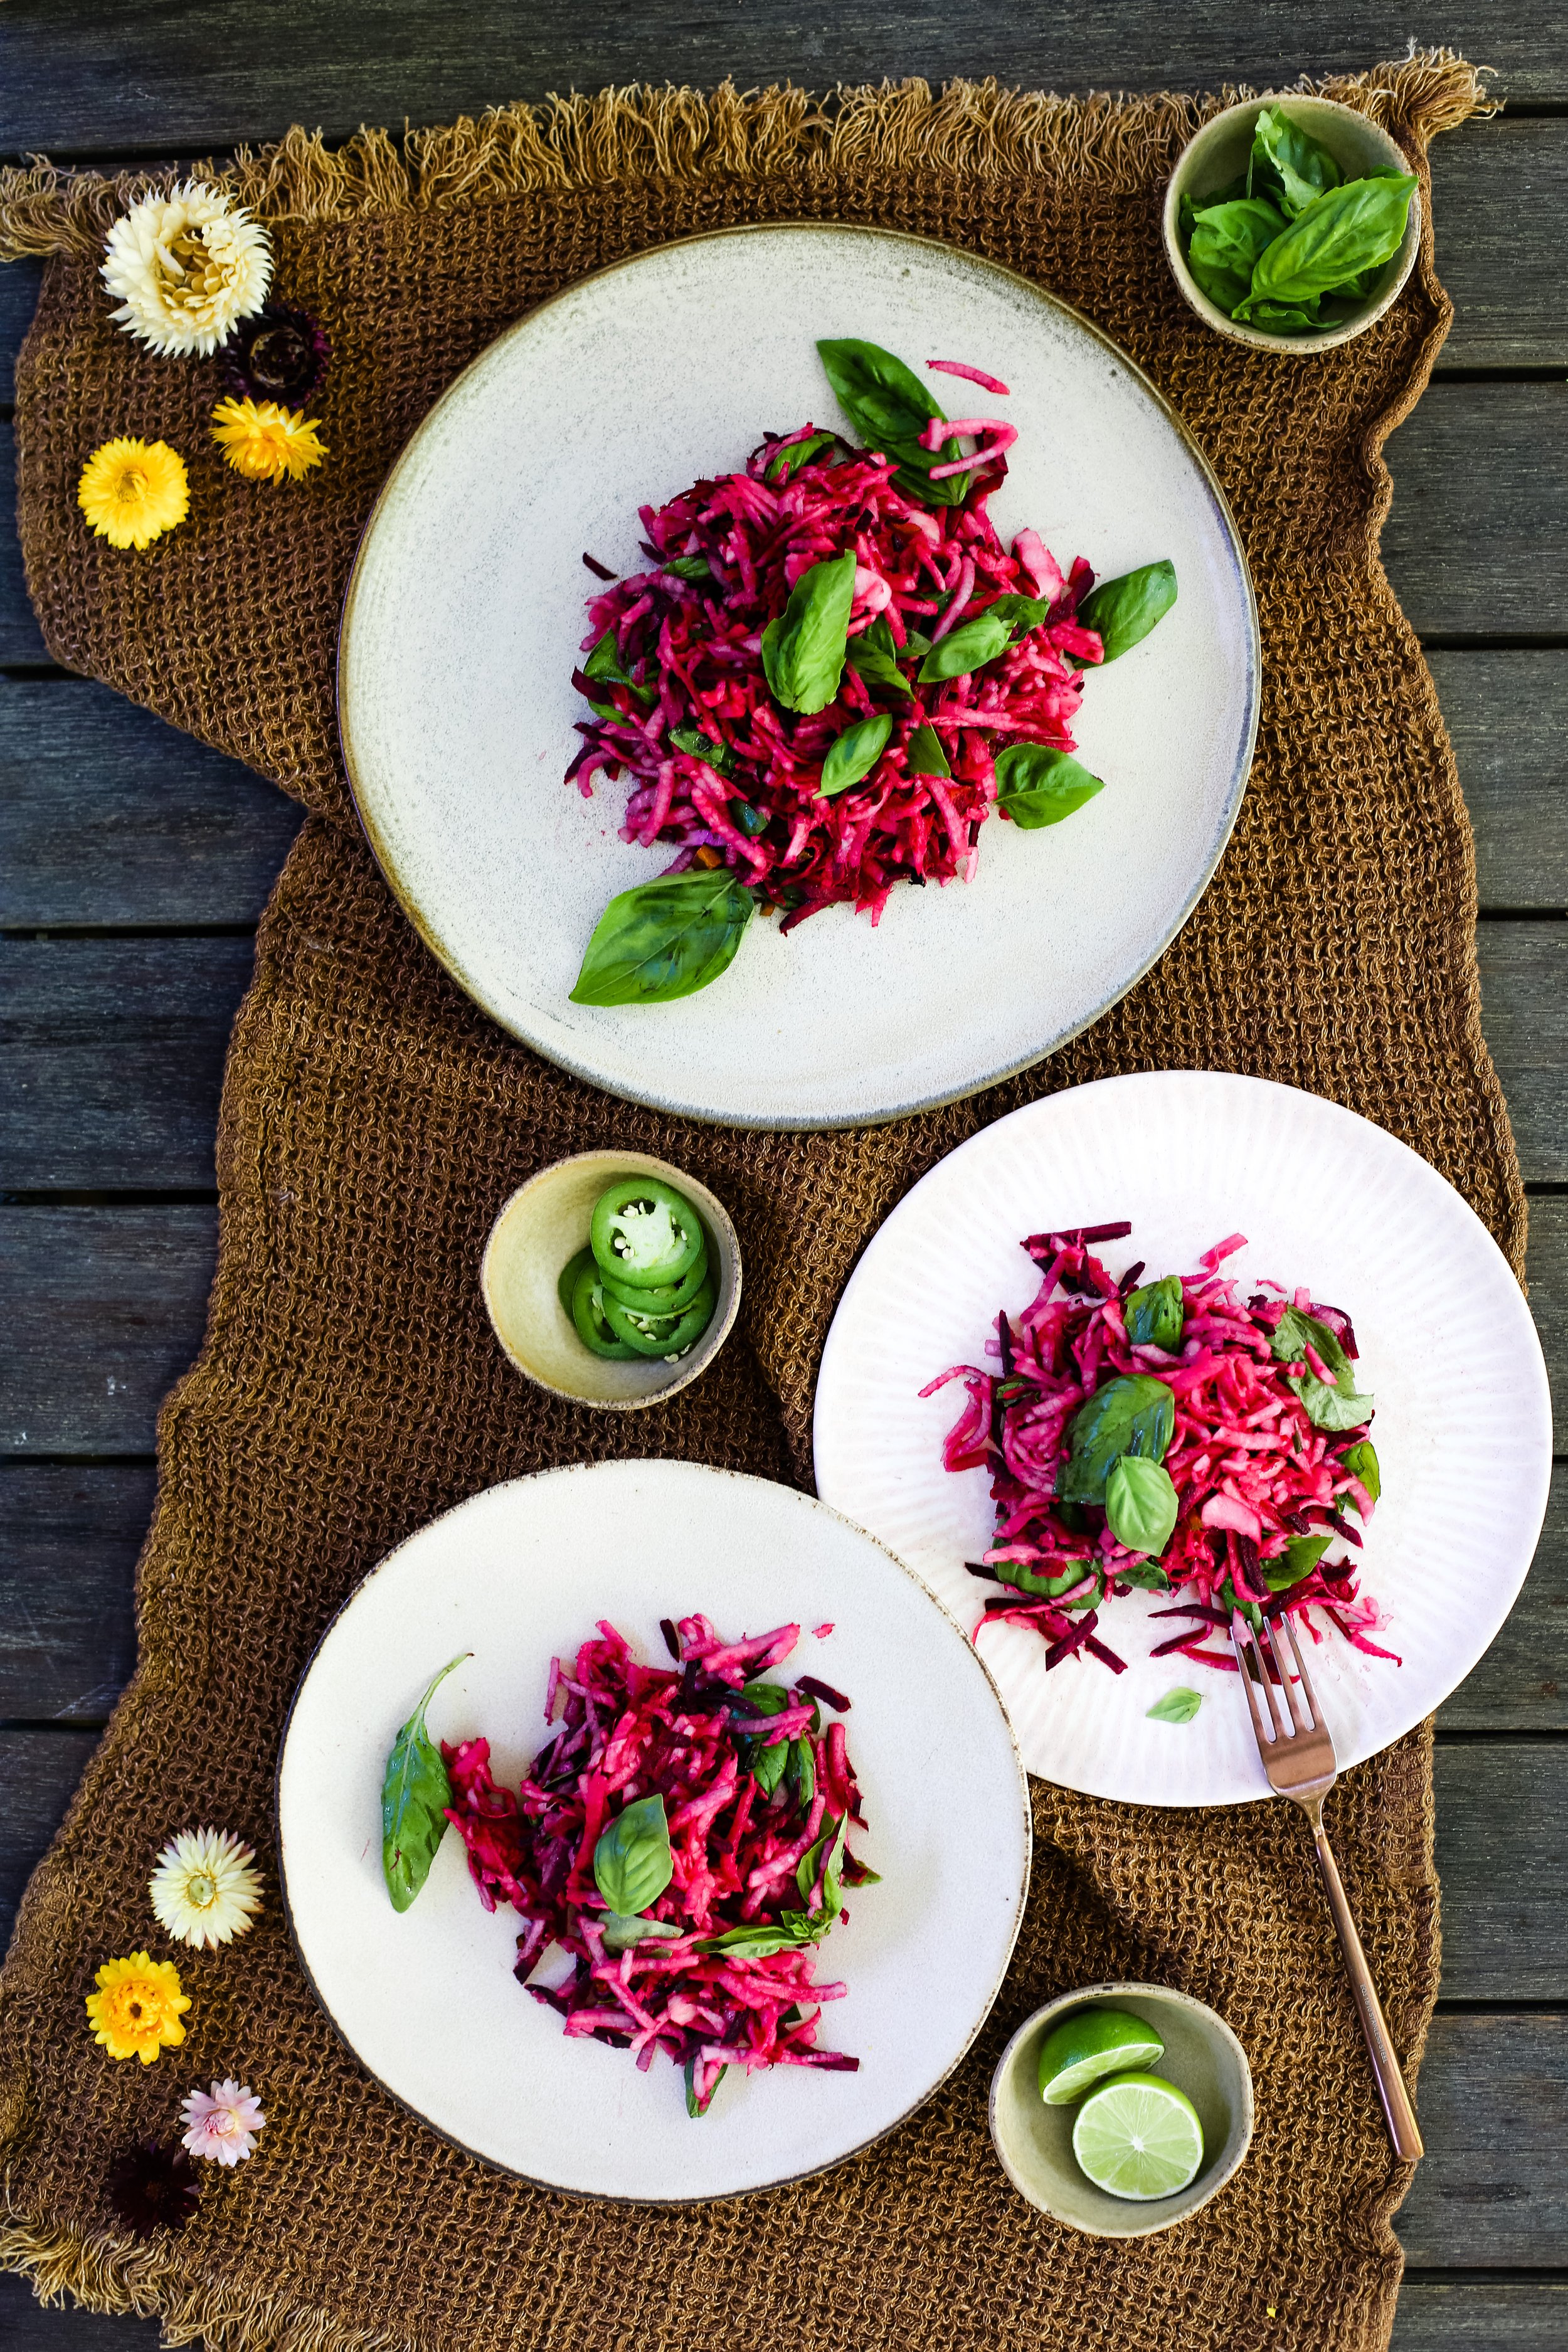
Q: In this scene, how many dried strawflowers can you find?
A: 8